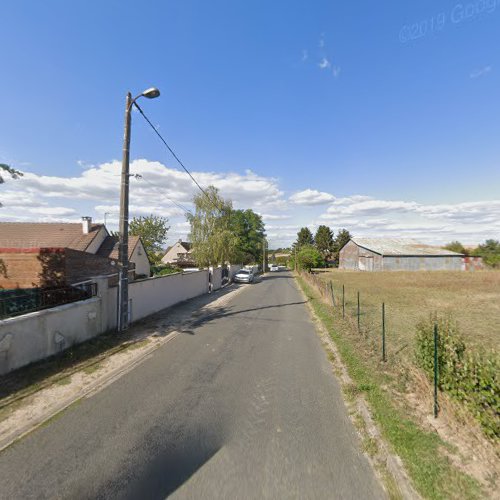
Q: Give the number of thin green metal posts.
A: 5